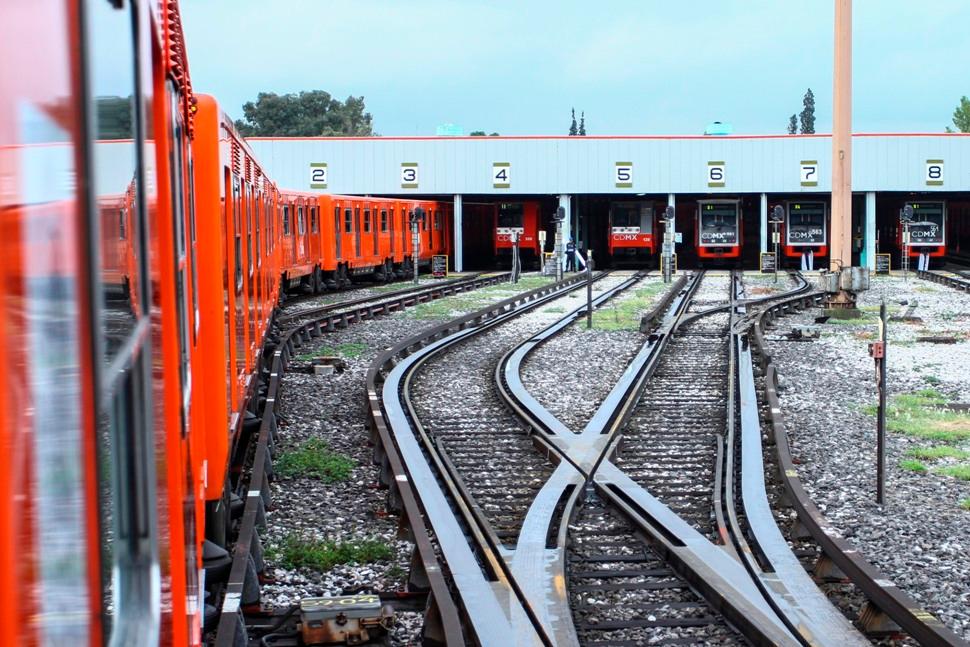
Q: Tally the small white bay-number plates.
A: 7